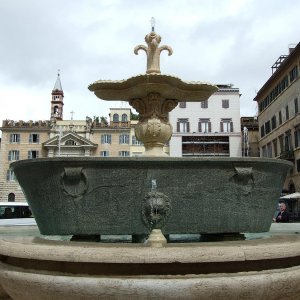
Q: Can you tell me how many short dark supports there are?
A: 3